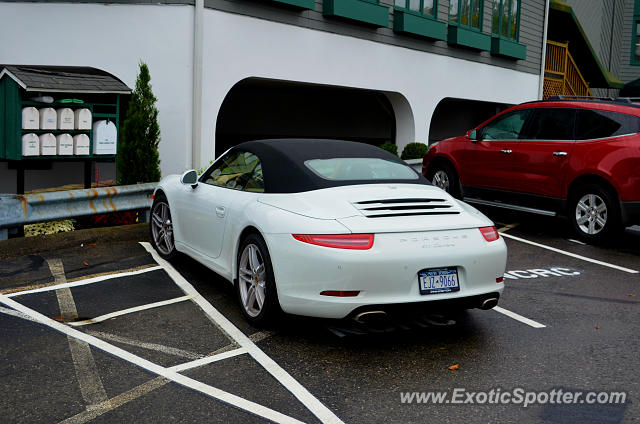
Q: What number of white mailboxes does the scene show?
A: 9